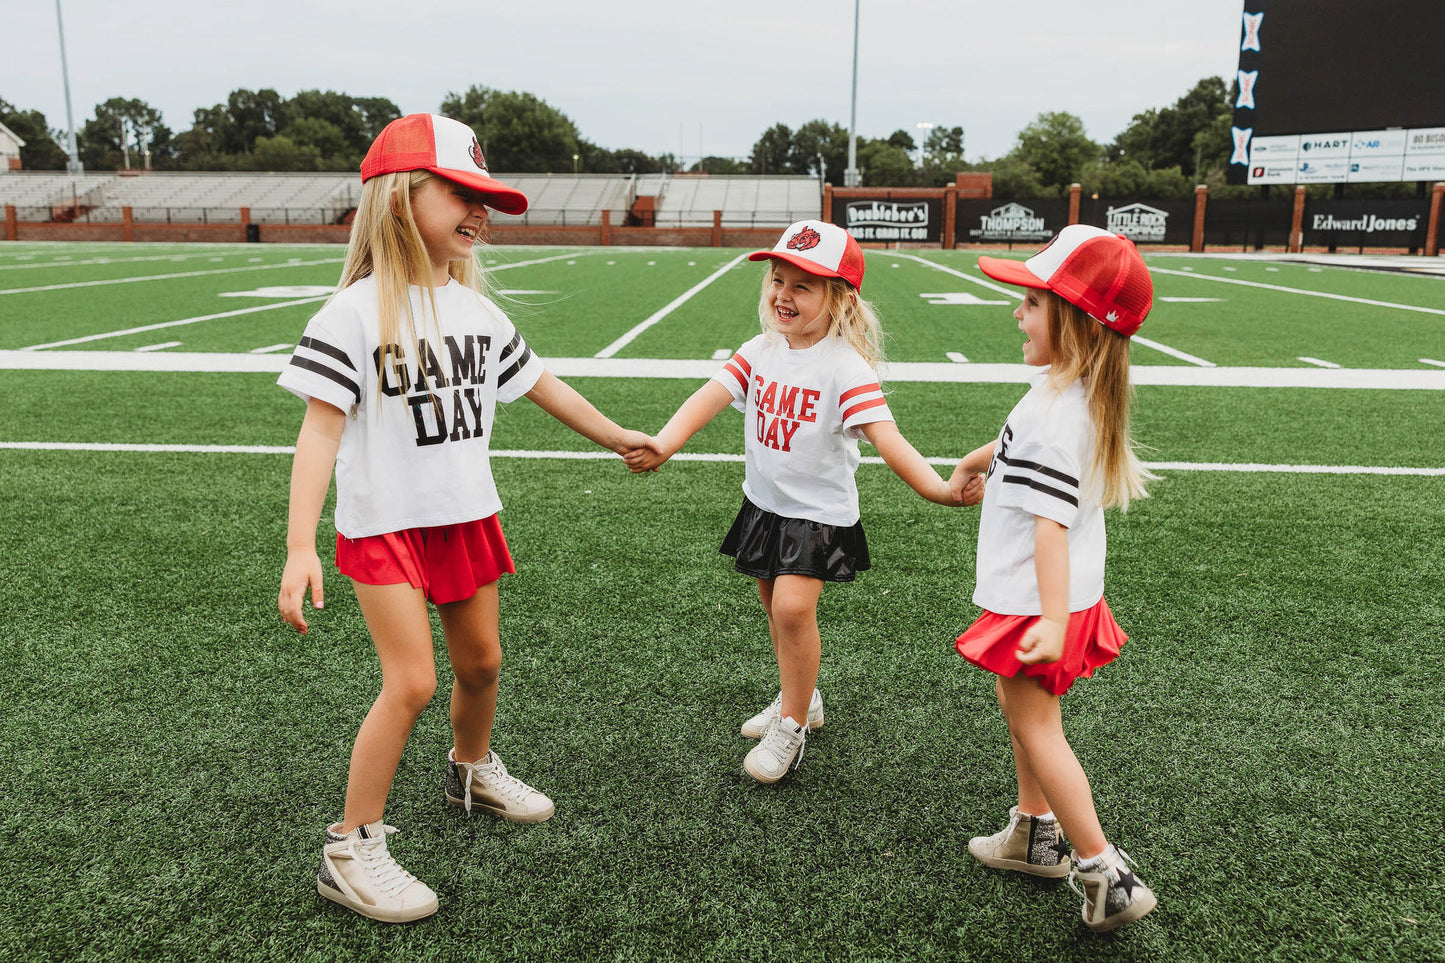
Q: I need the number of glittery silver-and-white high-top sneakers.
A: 4